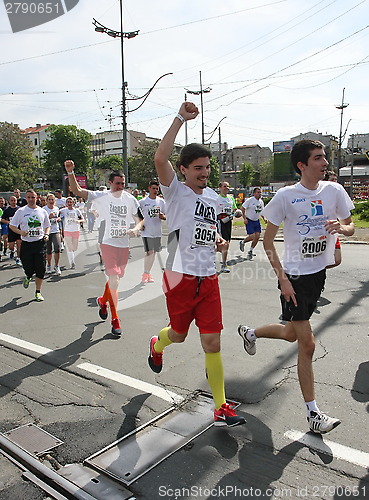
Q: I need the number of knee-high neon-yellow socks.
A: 2